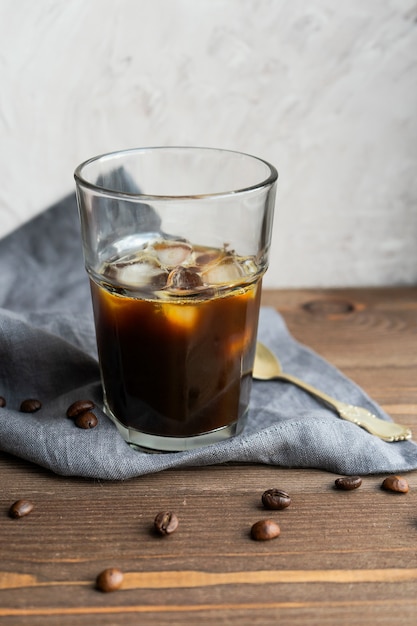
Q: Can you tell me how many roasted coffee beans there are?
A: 11